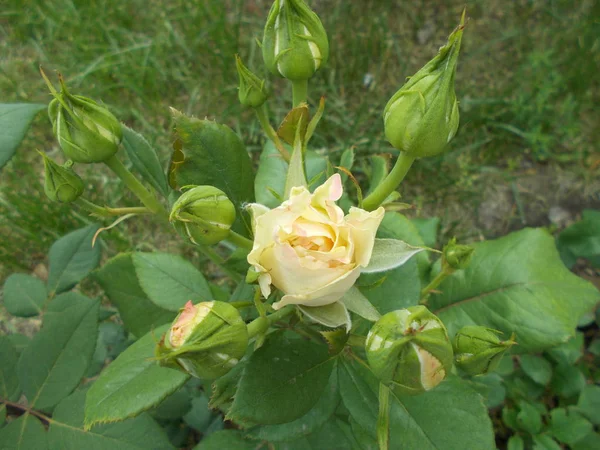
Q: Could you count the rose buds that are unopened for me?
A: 10